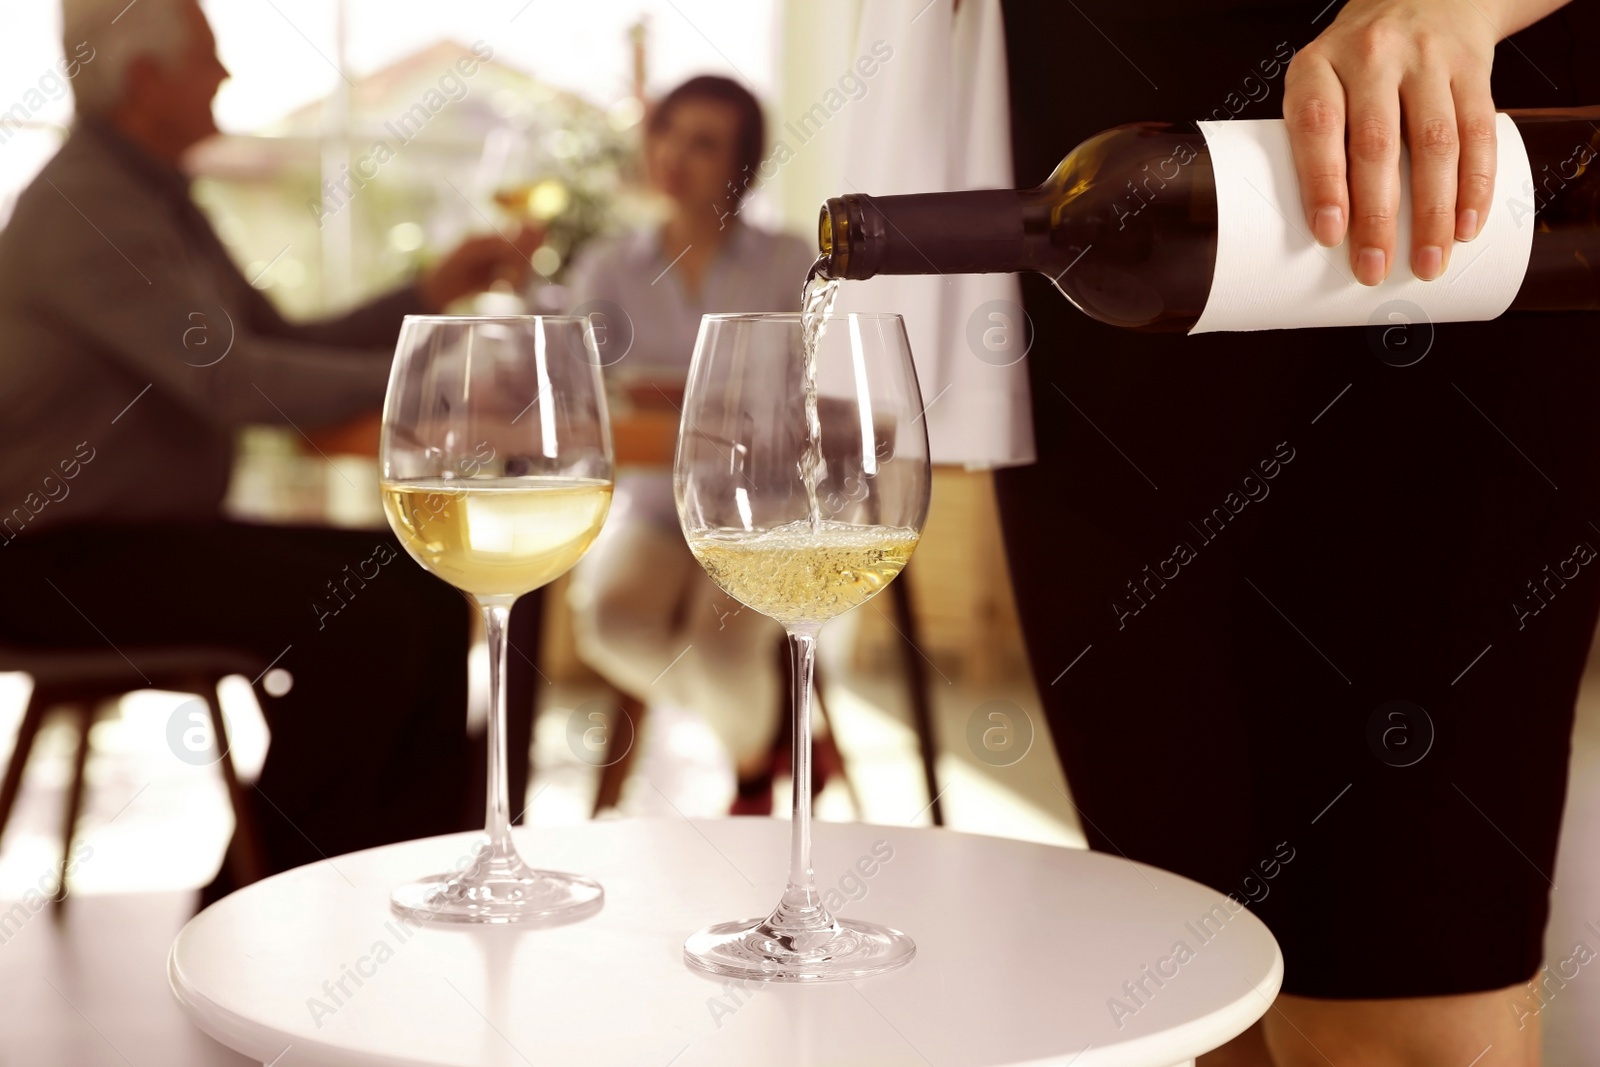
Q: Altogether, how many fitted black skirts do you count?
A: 1